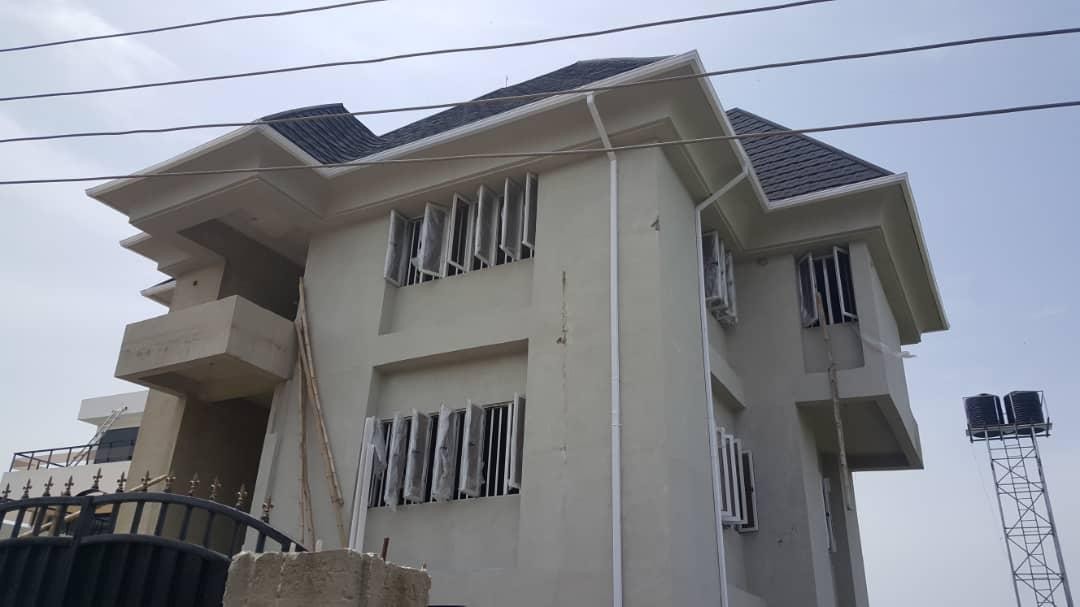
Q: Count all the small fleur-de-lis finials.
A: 12